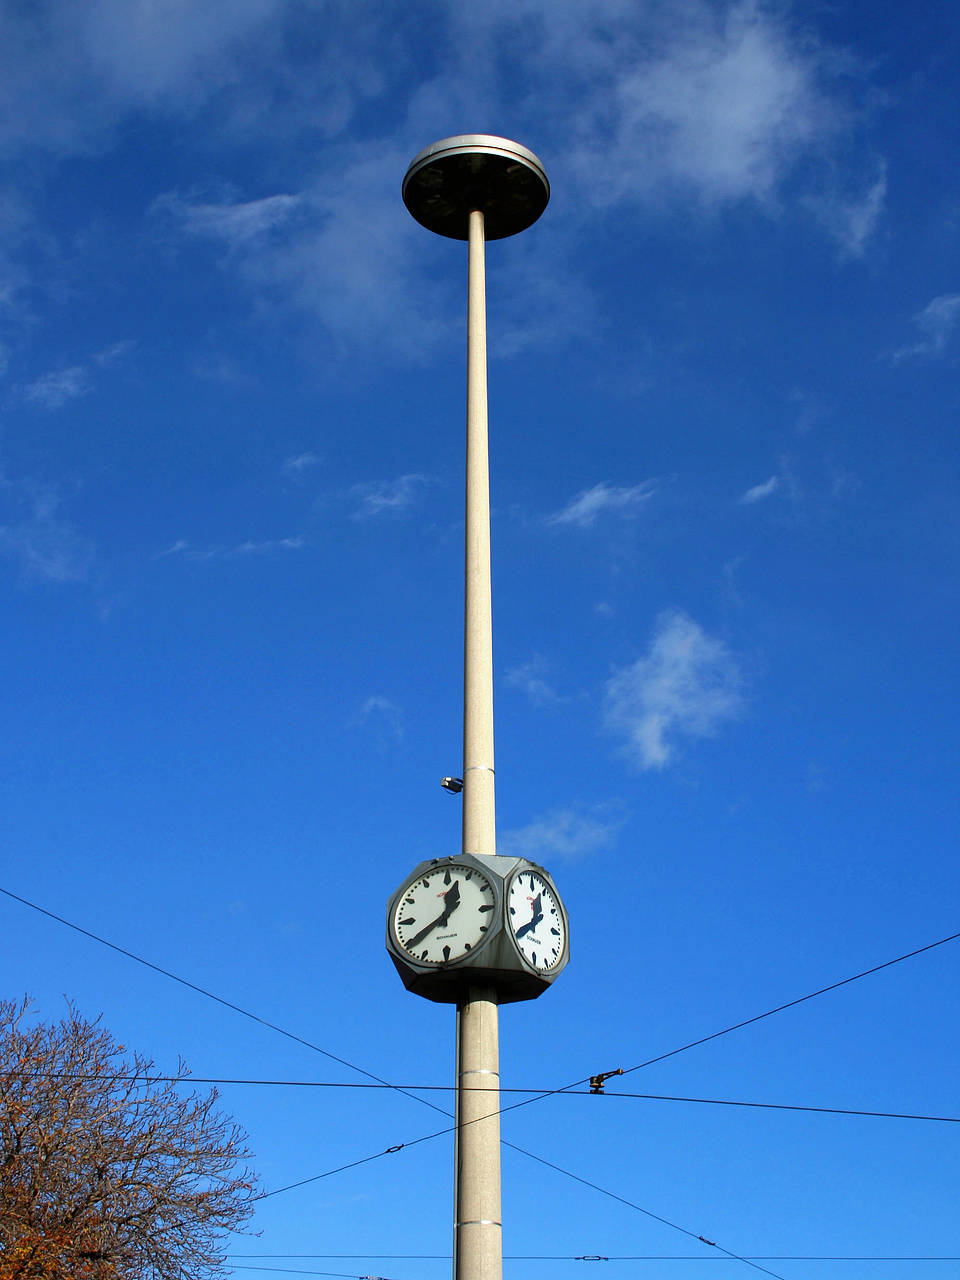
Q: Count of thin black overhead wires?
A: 5